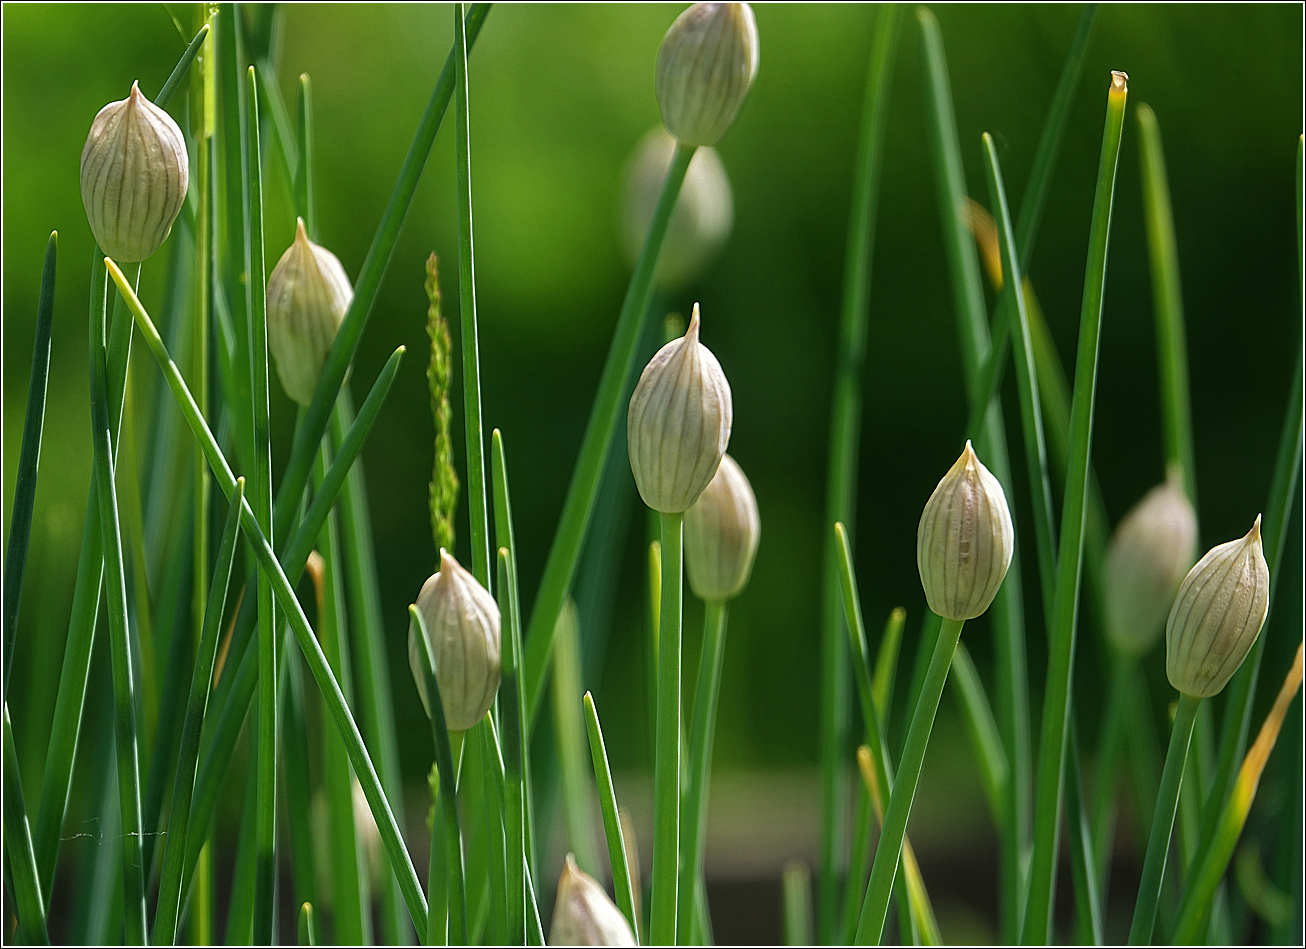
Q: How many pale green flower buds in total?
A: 11